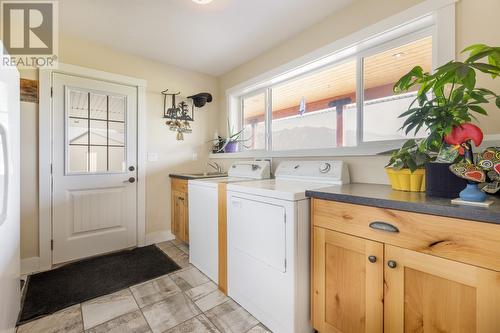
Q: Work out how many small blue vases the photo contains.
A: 1